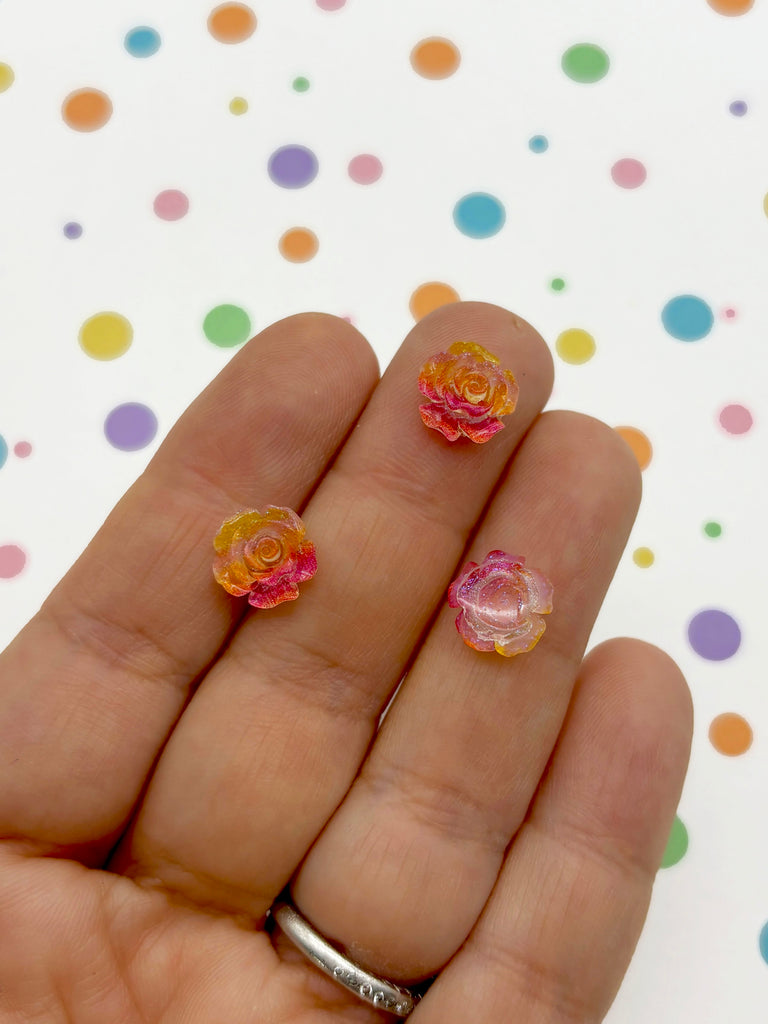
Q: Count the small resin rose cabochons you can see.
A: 3